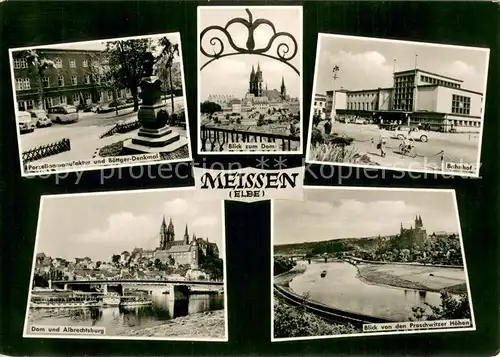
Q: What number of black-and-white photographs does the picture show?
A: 5